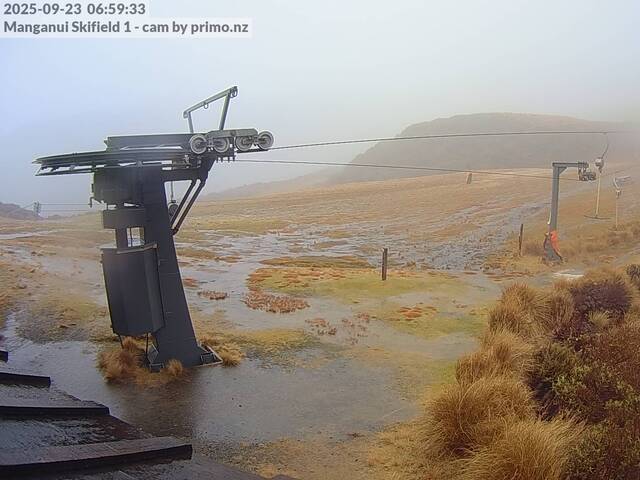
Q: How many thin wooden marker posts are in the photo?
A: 2